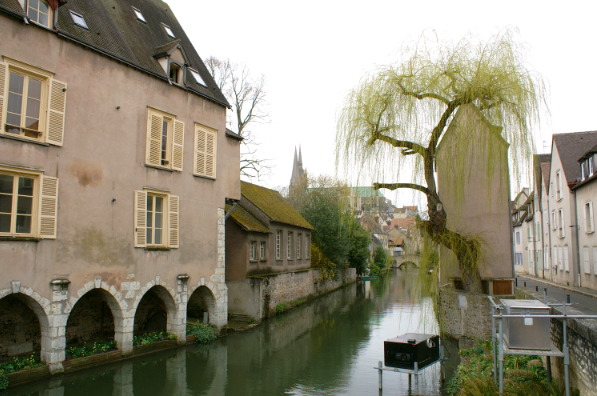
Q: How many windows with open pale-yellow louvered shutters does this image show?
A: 4